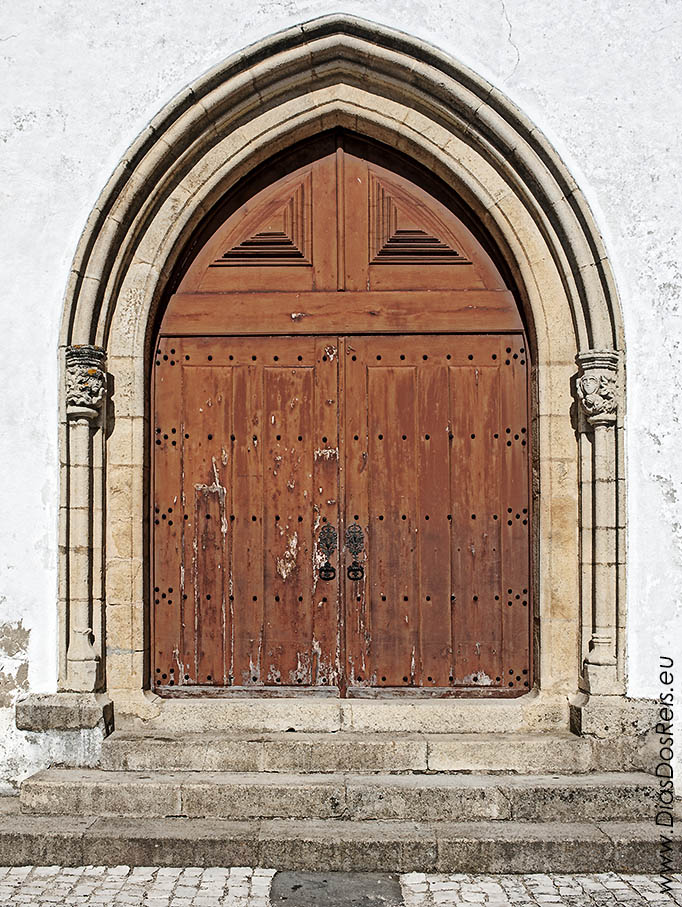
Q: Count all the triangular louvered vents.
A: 2